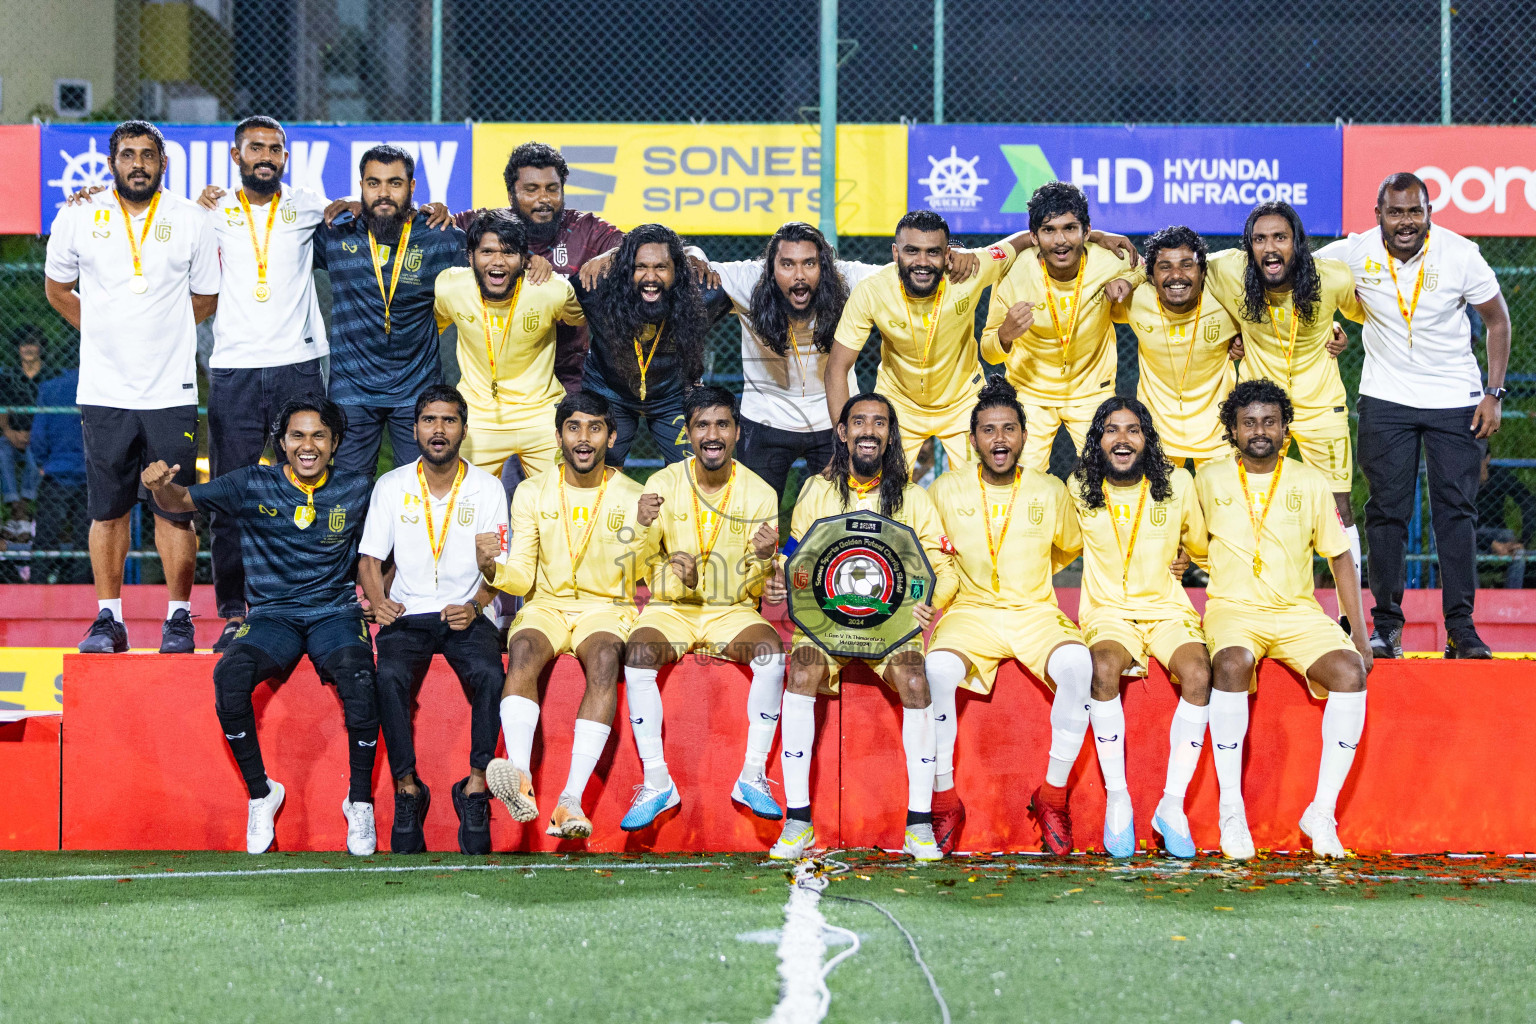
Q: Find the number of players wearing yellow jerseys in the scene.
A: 11